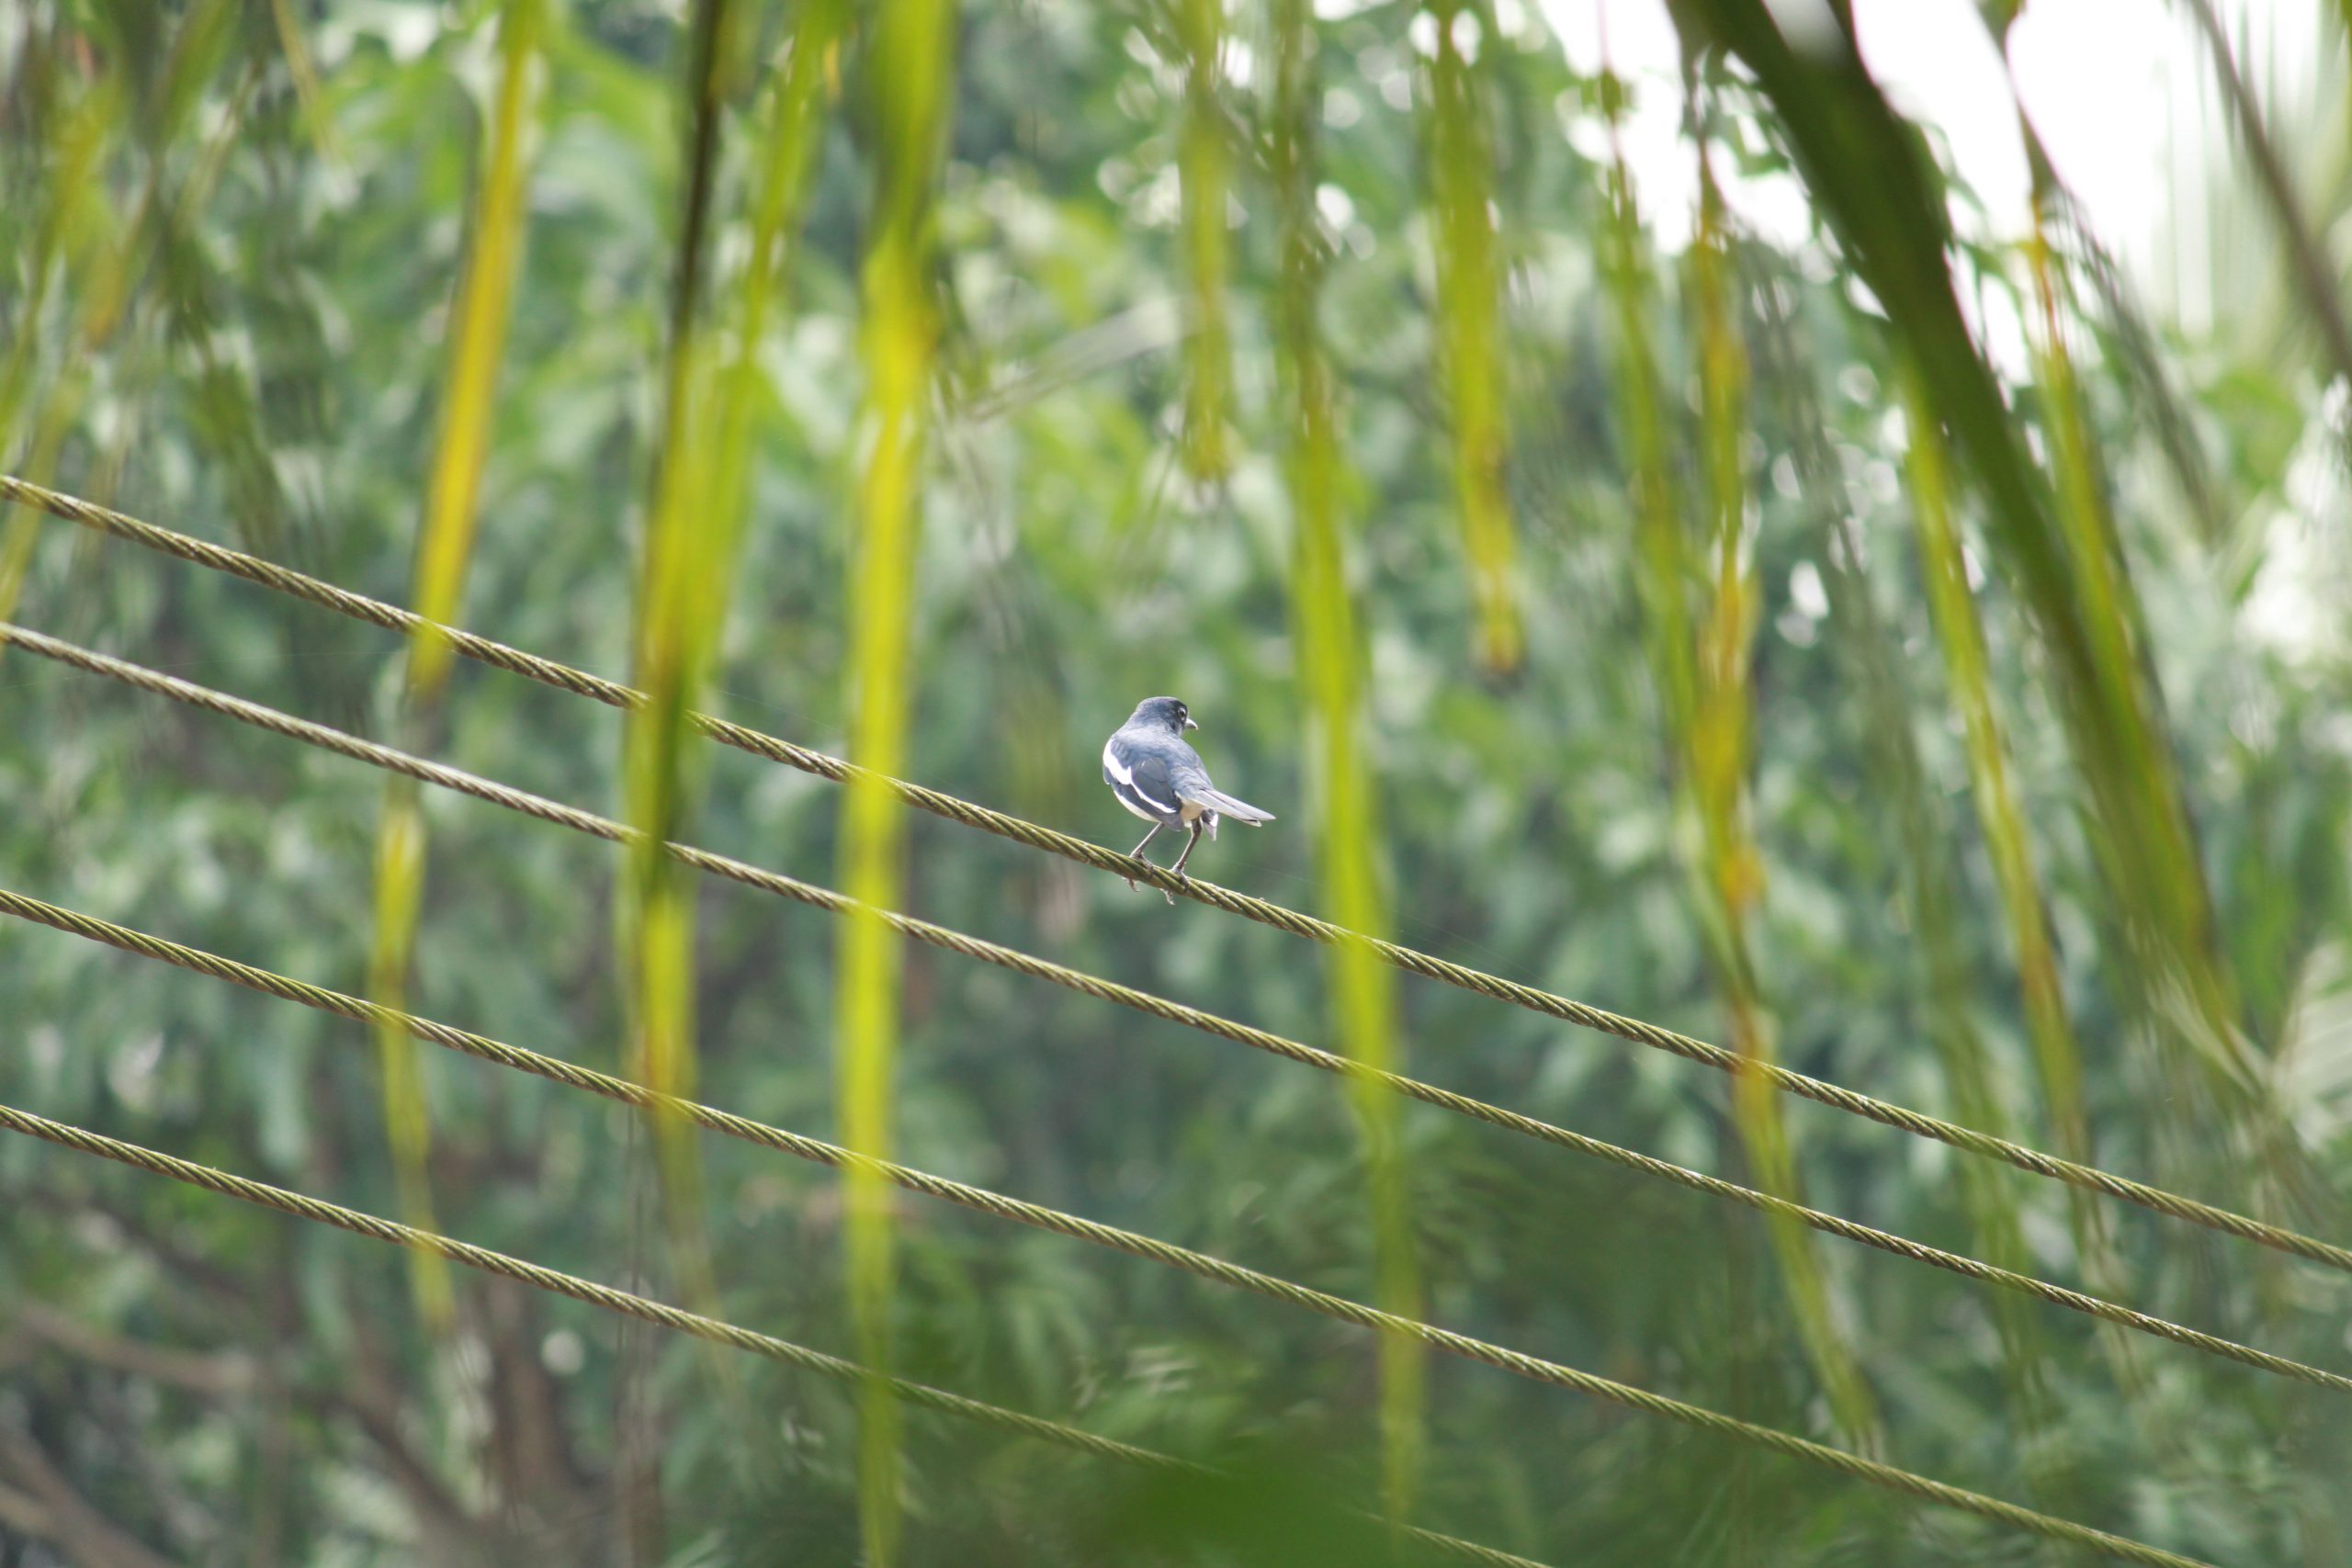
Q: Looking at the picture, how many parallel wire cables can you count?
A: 4